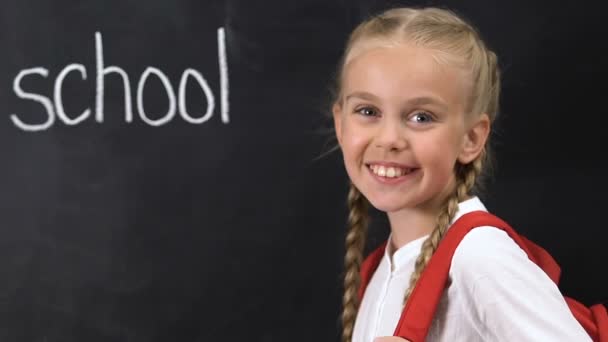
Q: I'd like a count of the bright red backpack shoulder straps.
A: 2